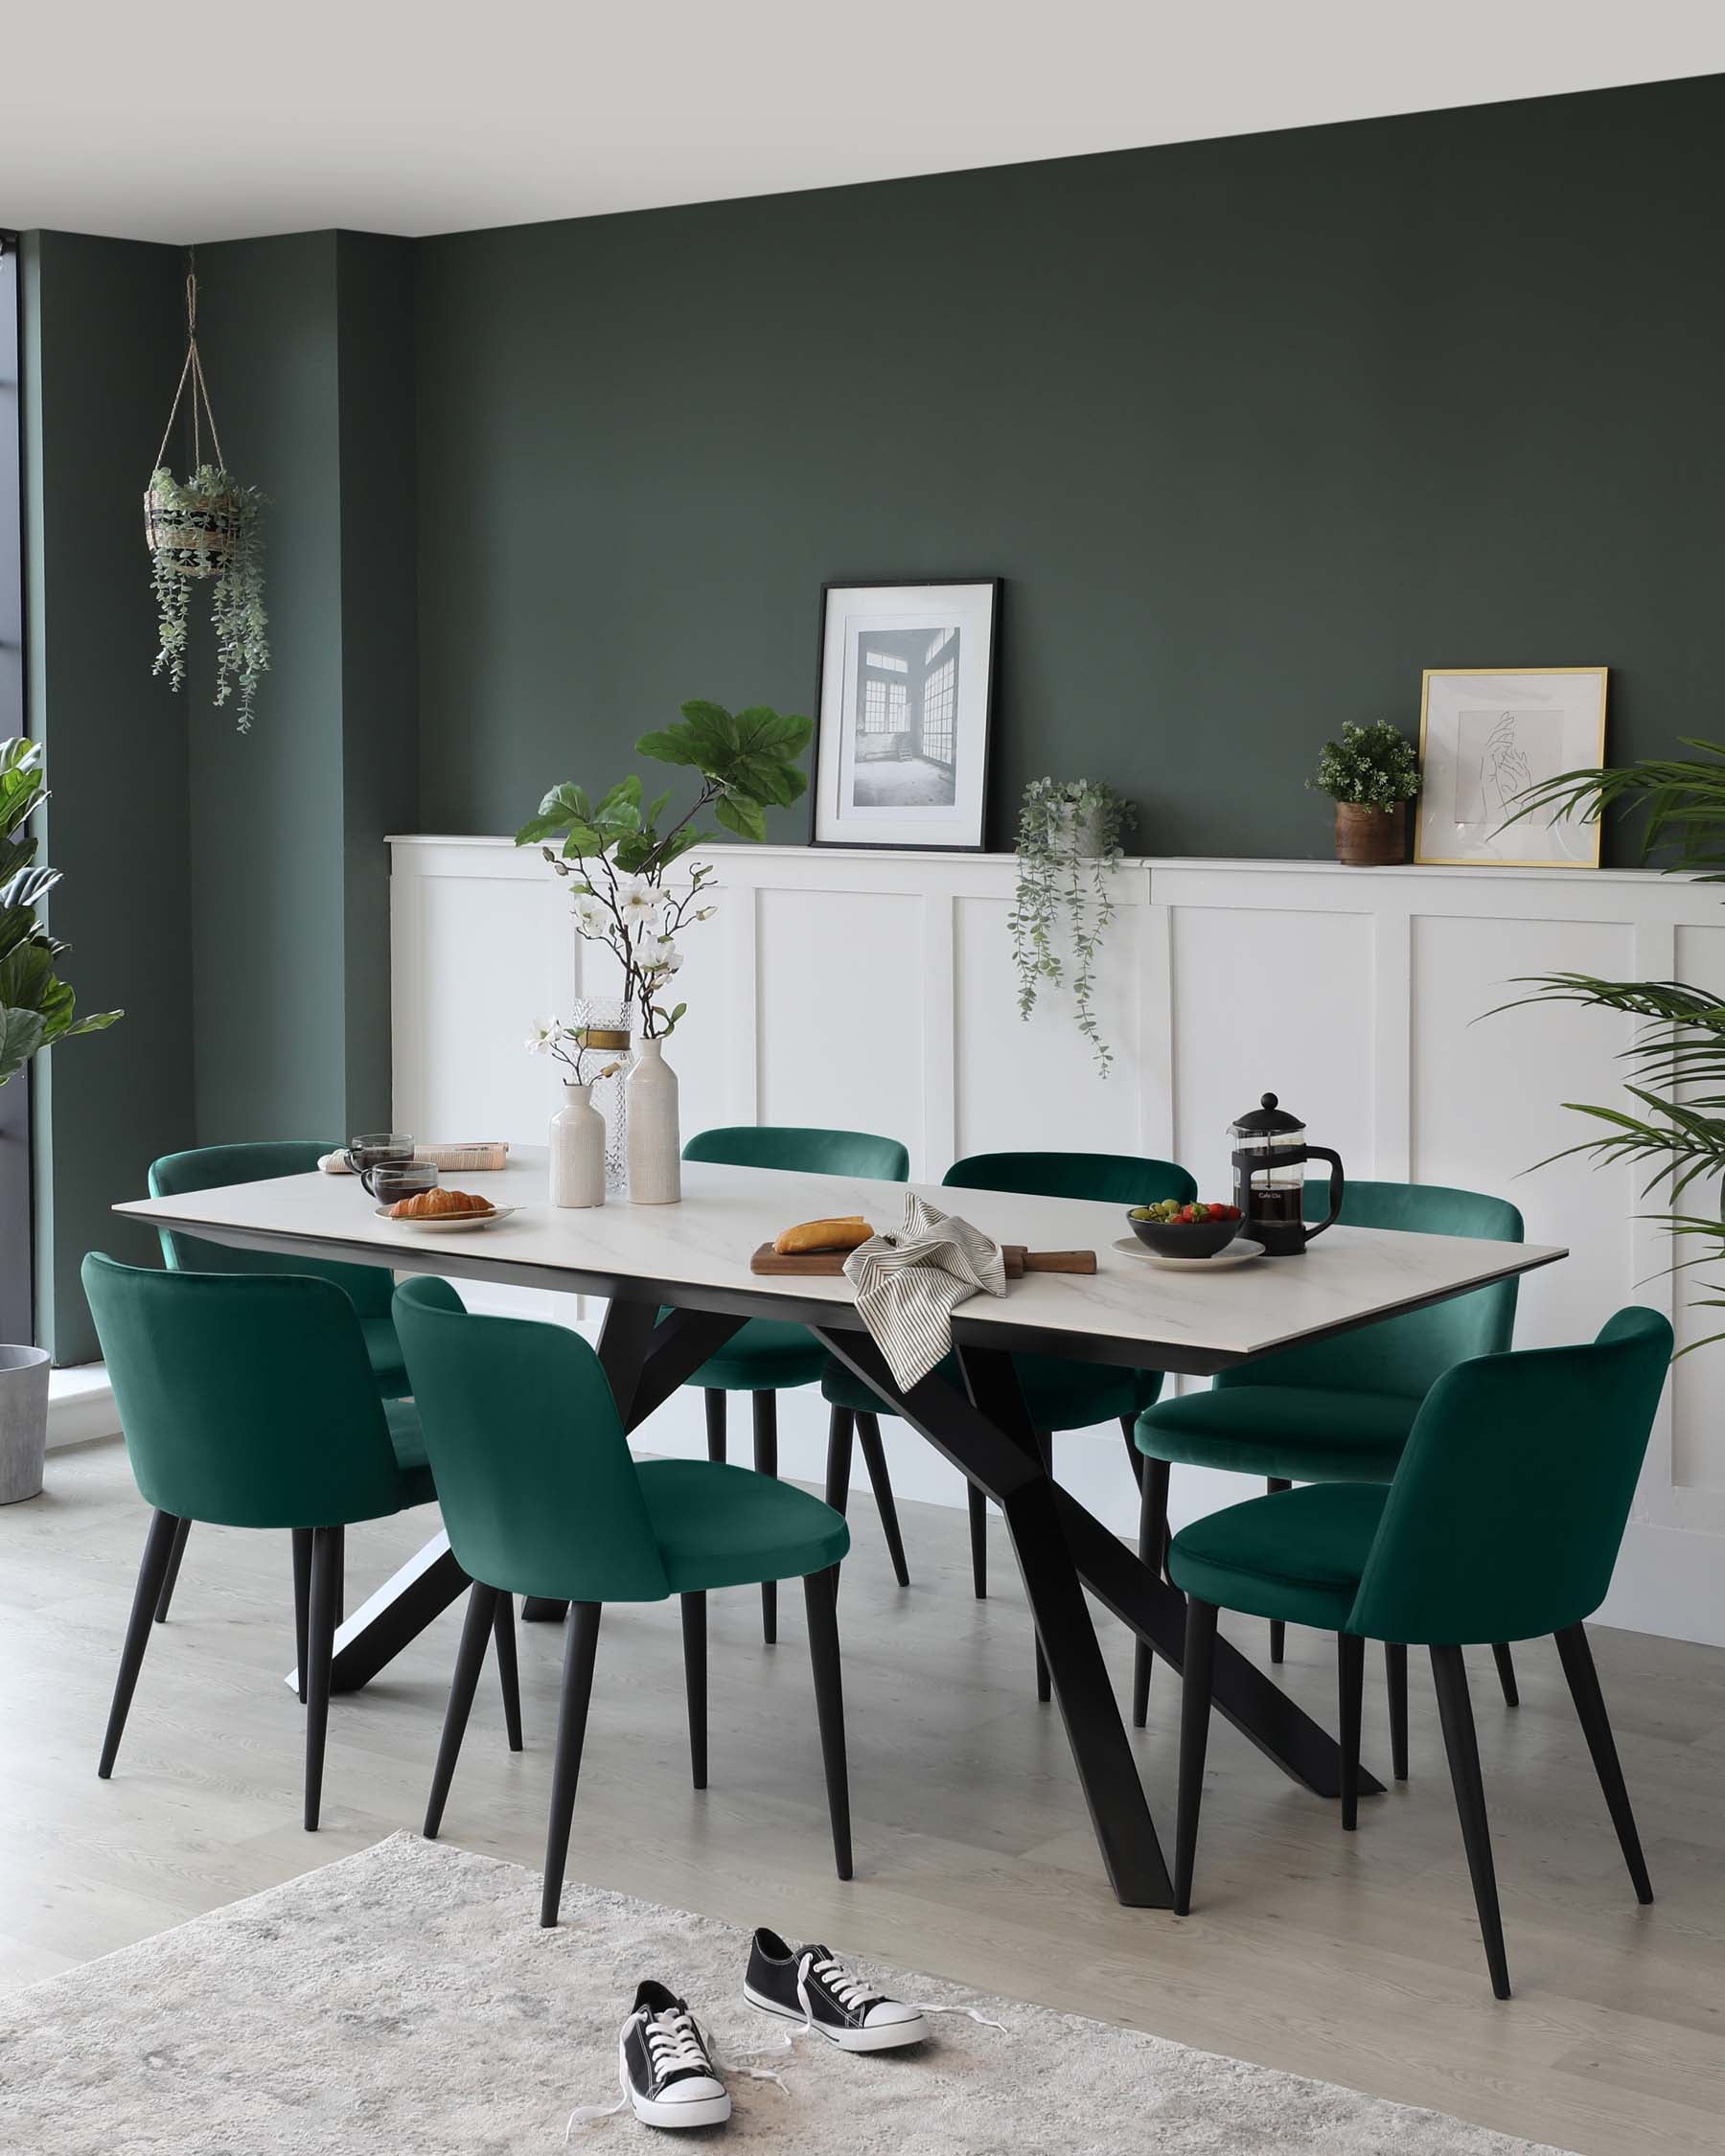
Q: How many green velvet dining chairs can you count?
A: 7